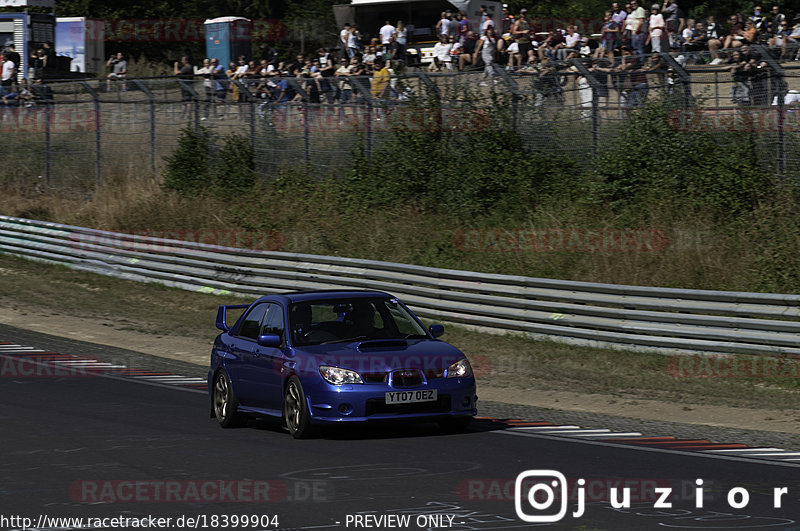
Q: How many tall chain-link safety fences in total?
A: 1